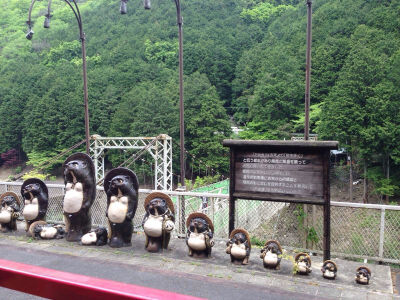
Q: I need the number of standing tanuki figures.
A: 11